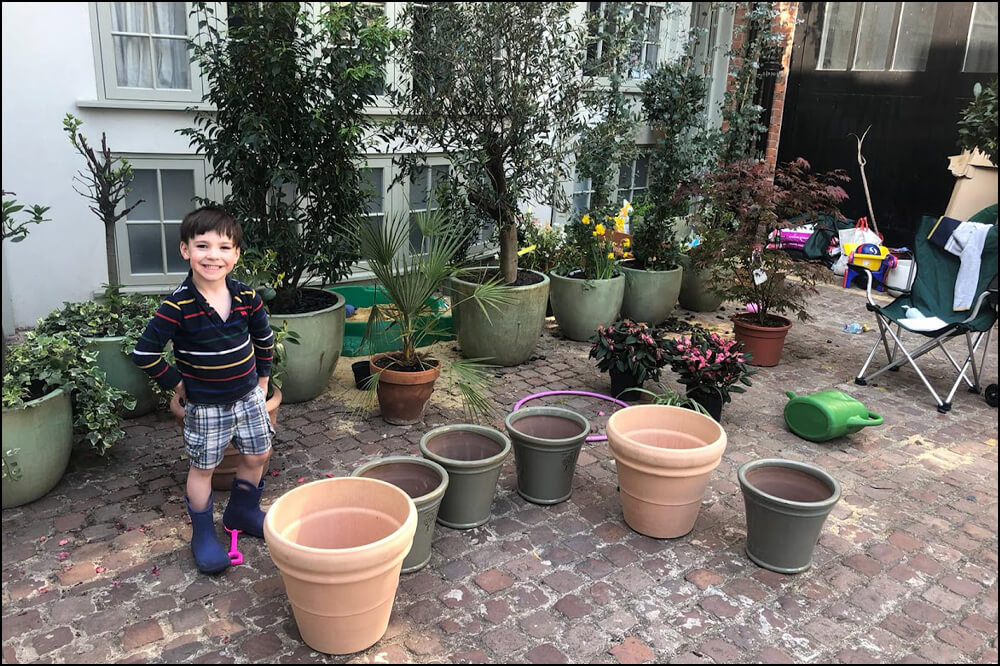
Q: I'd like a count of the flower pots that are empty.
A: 6